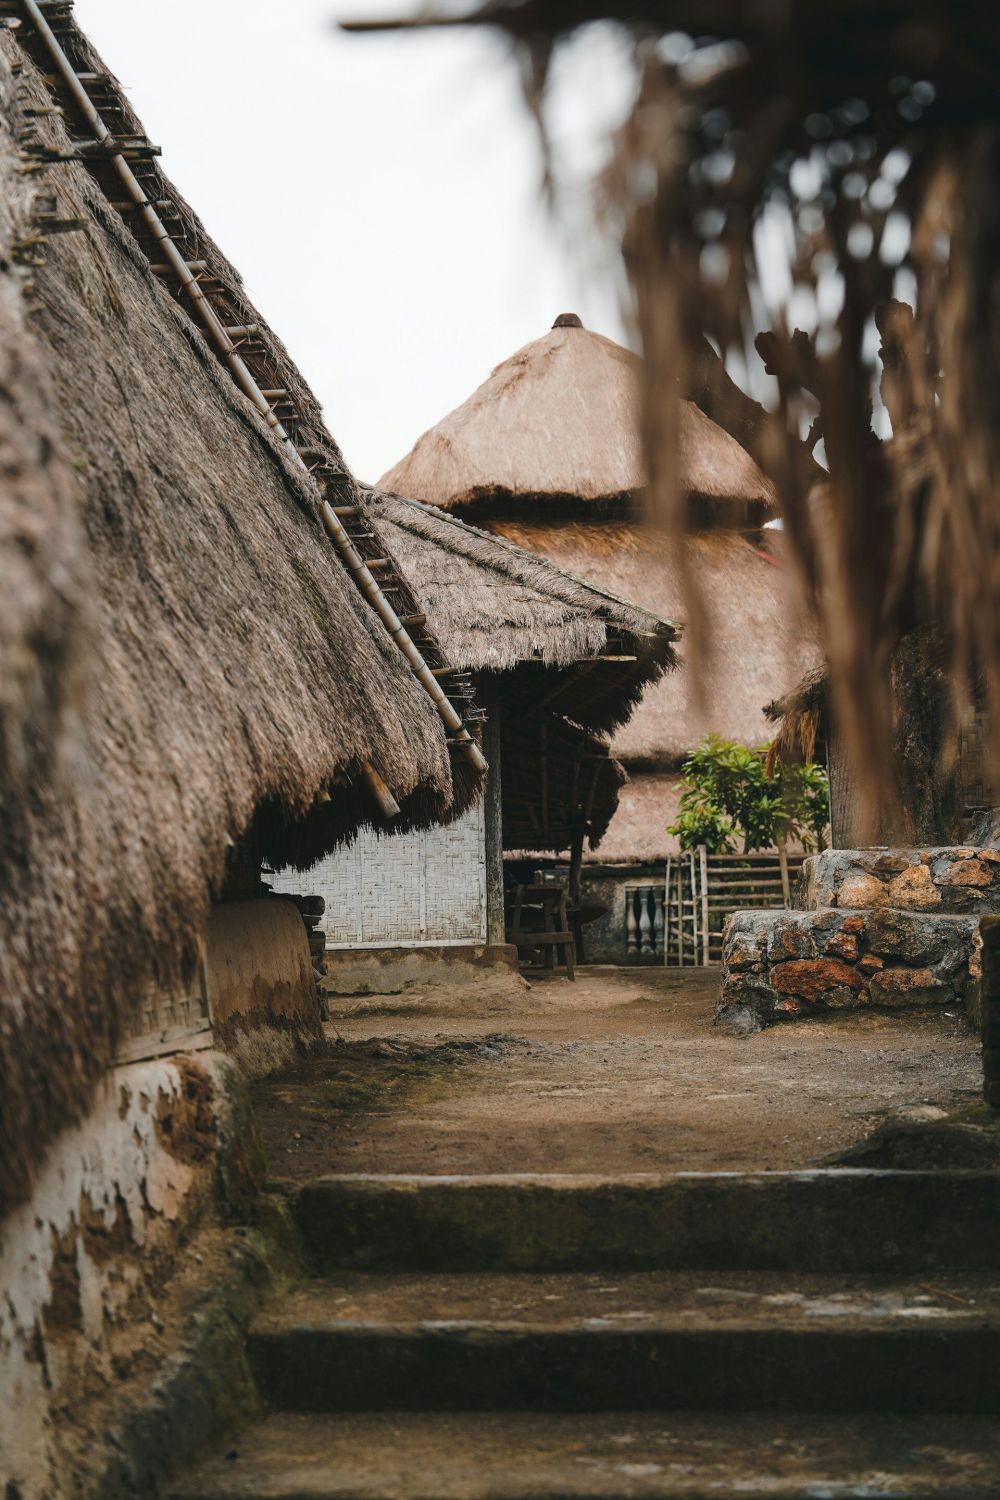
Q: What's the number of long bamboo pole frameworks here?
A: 1